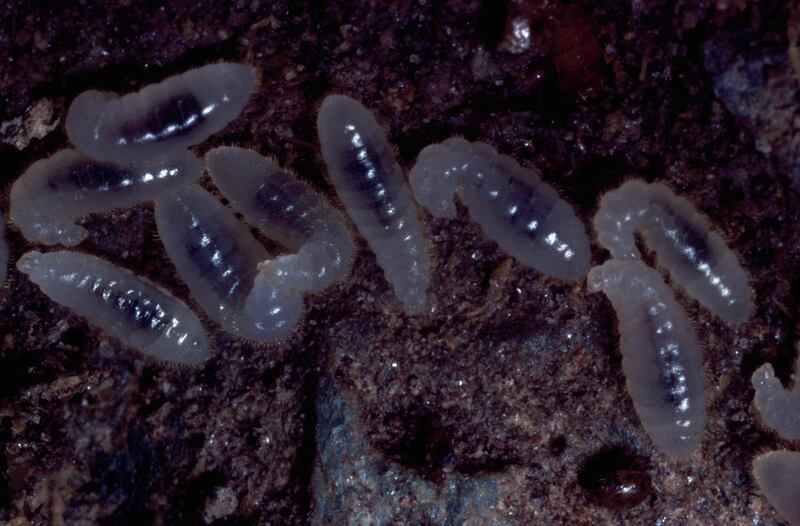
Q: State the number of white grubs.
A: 12